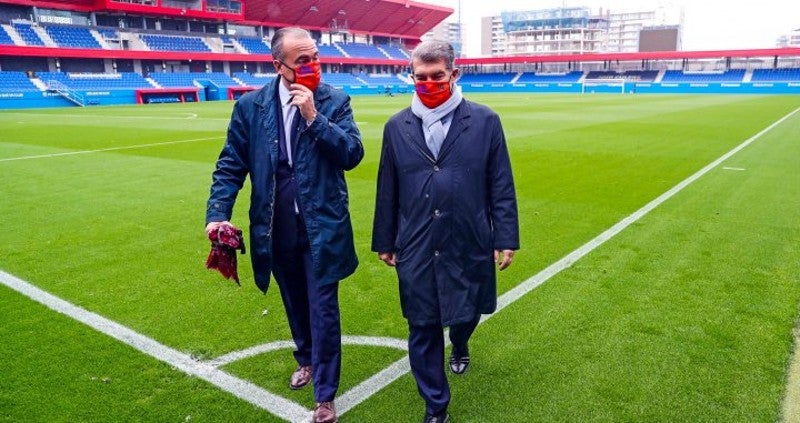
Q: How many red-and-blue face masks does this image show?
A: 2